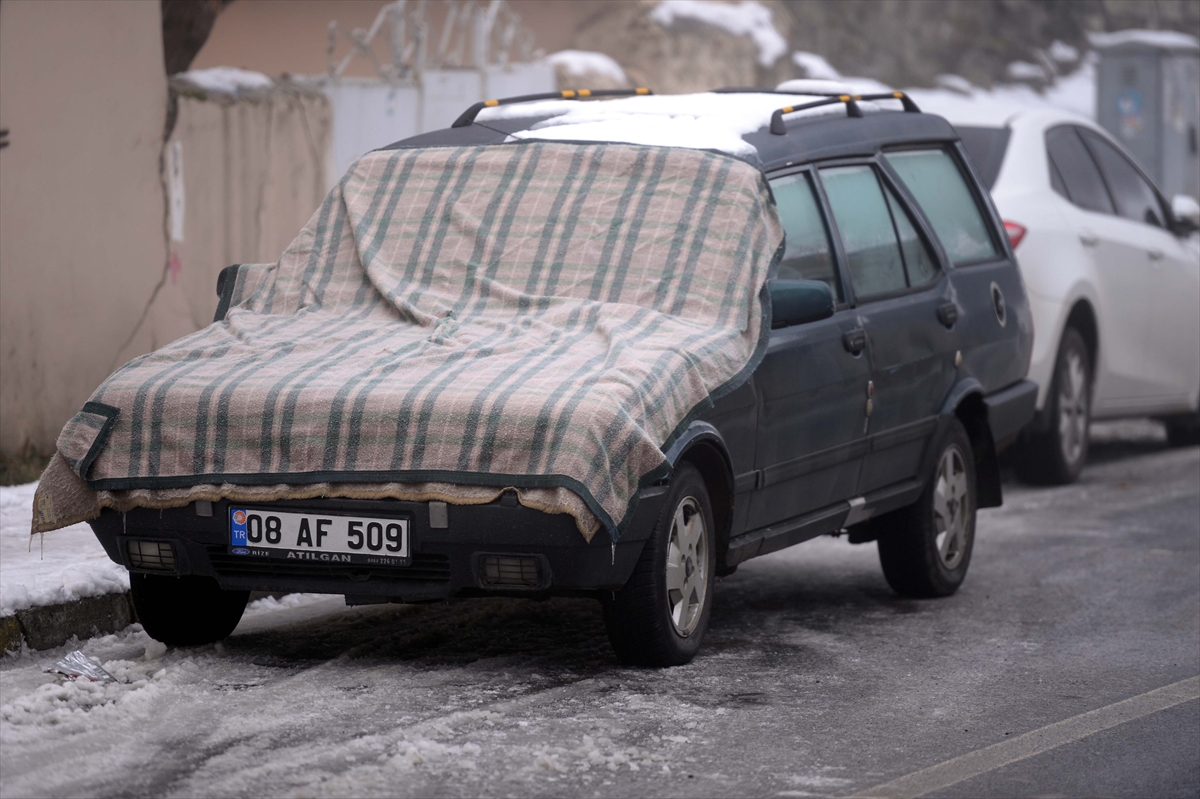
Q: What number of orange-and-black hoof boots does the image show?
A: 0